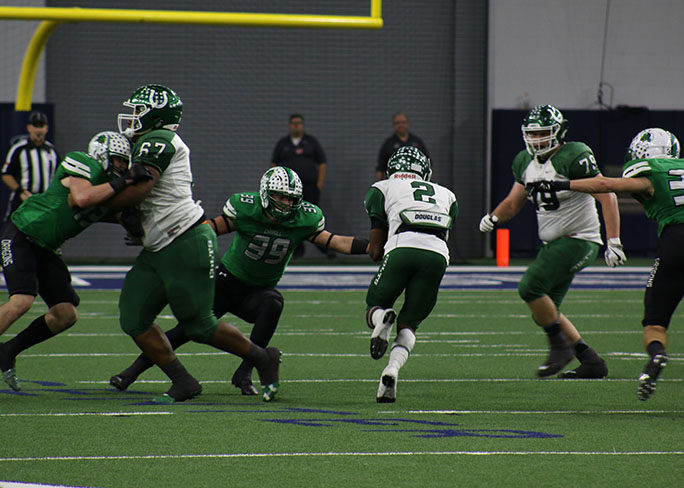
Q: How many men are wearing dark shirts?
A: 2